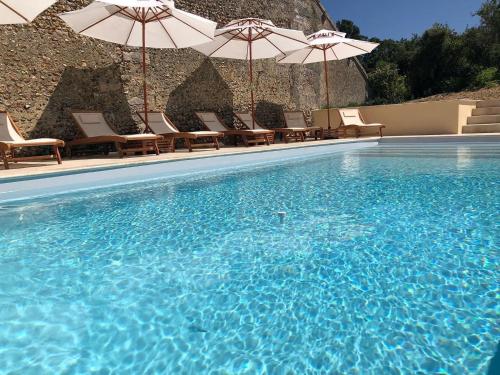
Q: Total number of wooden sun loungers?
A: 7